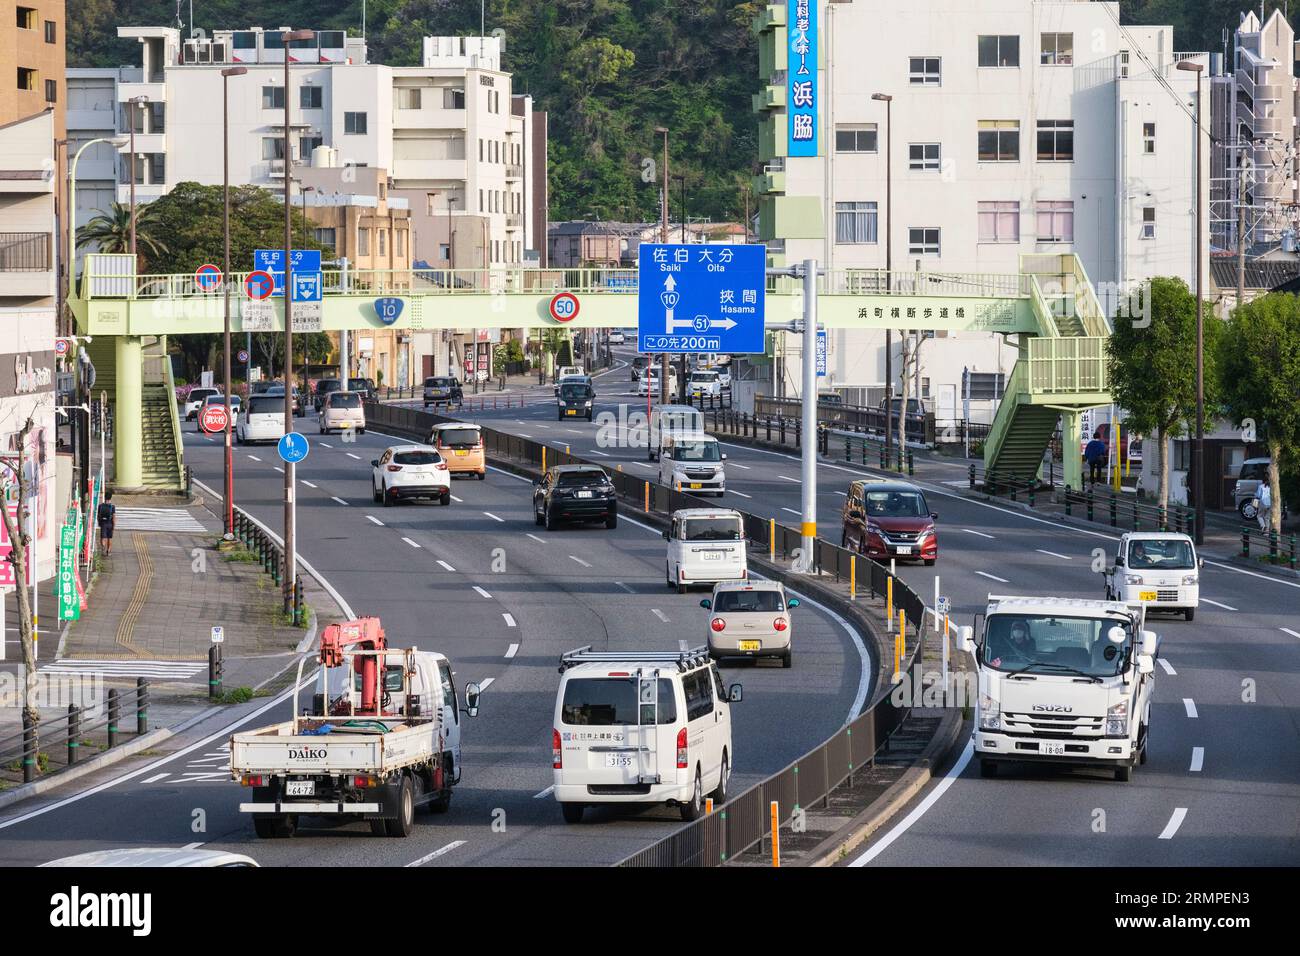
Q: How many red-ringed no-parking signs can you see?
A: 2